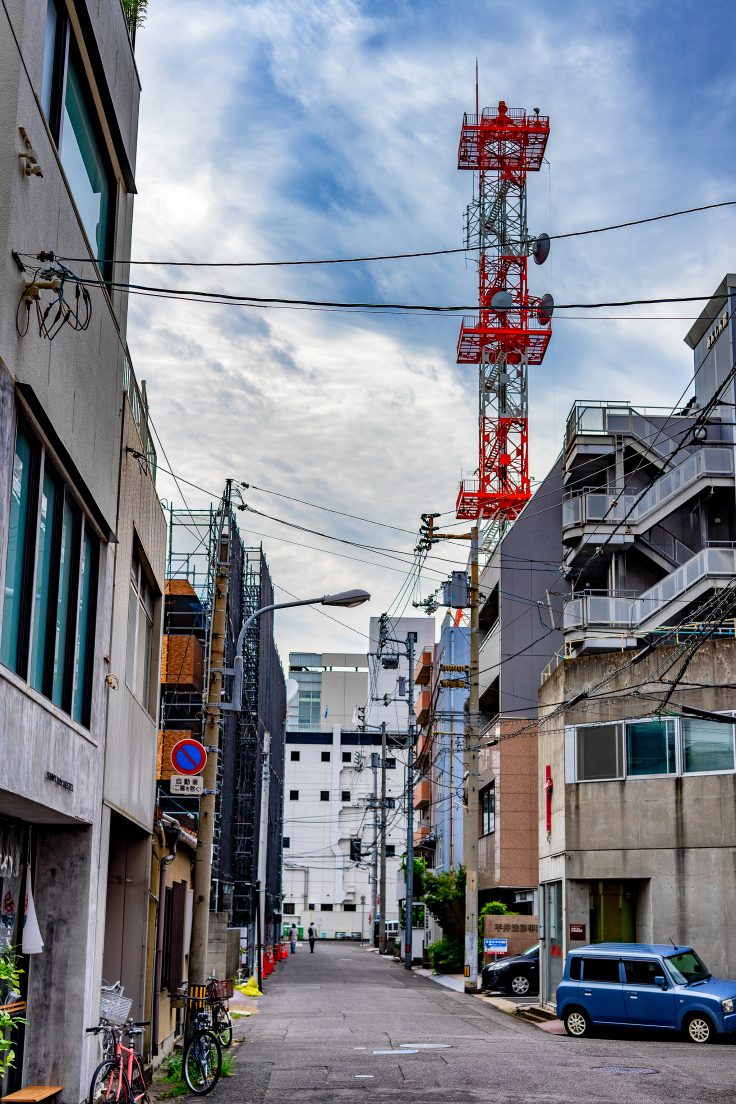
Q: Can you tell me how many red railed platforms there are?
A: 3